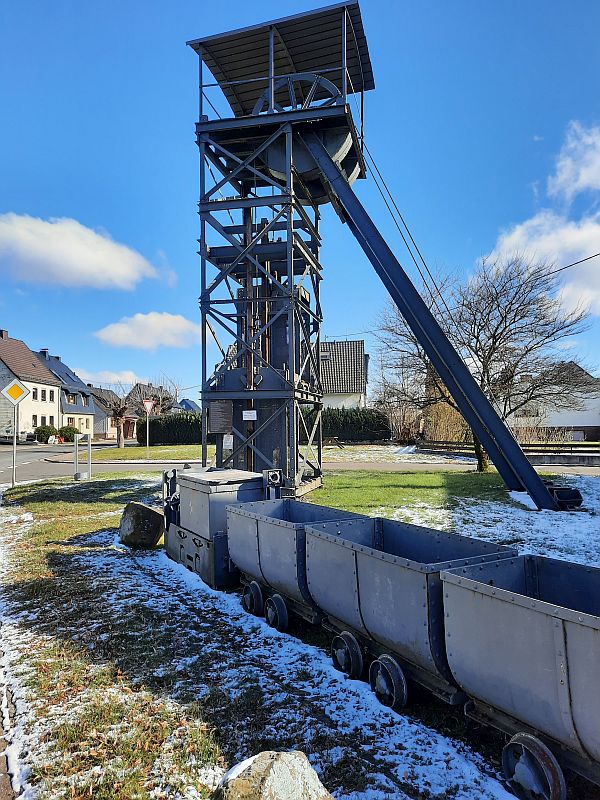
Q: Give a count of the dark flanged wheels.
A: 5